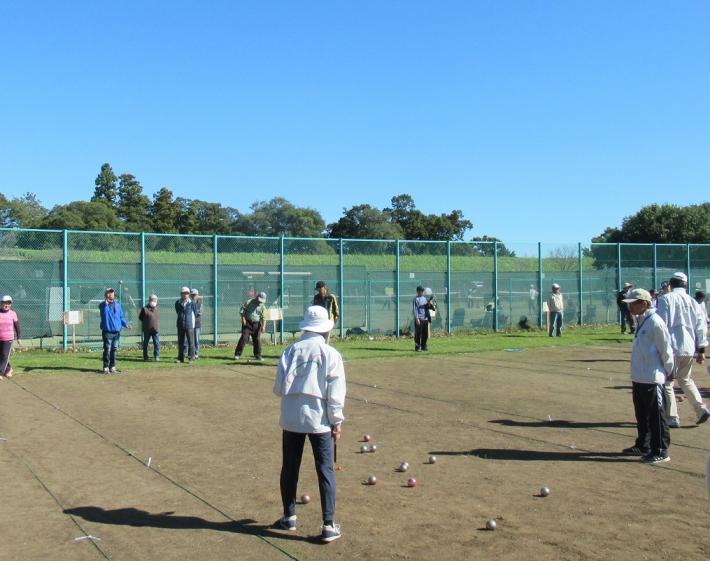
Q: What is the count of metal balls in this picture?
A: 11